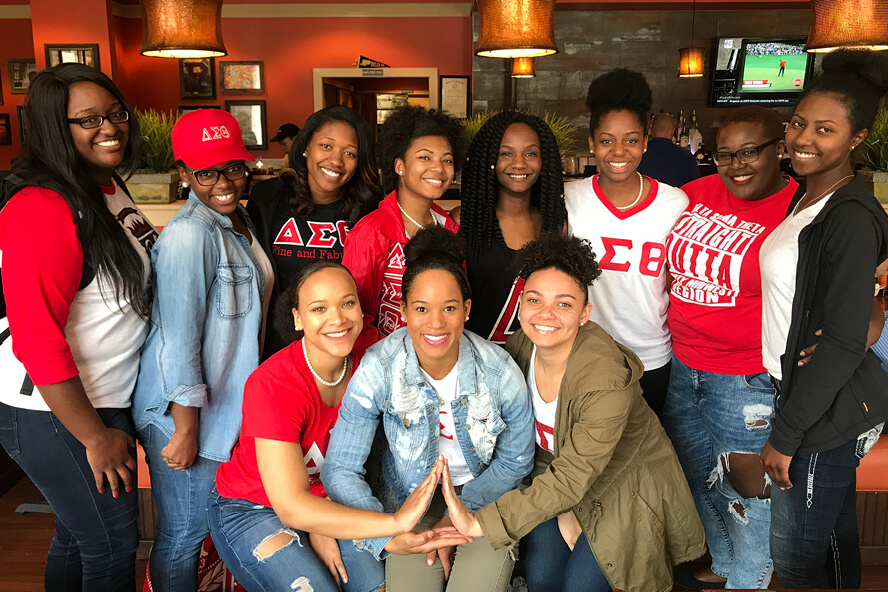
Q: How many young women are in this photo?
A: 11